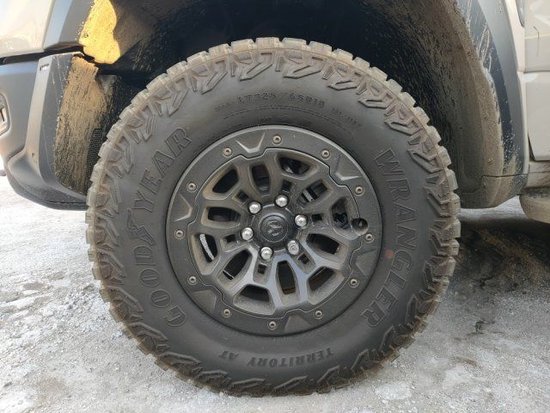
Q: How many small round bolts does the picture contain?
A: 12